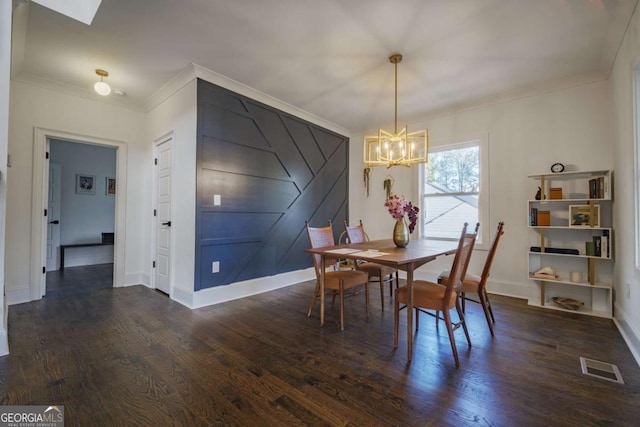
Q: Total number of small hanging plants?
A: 2